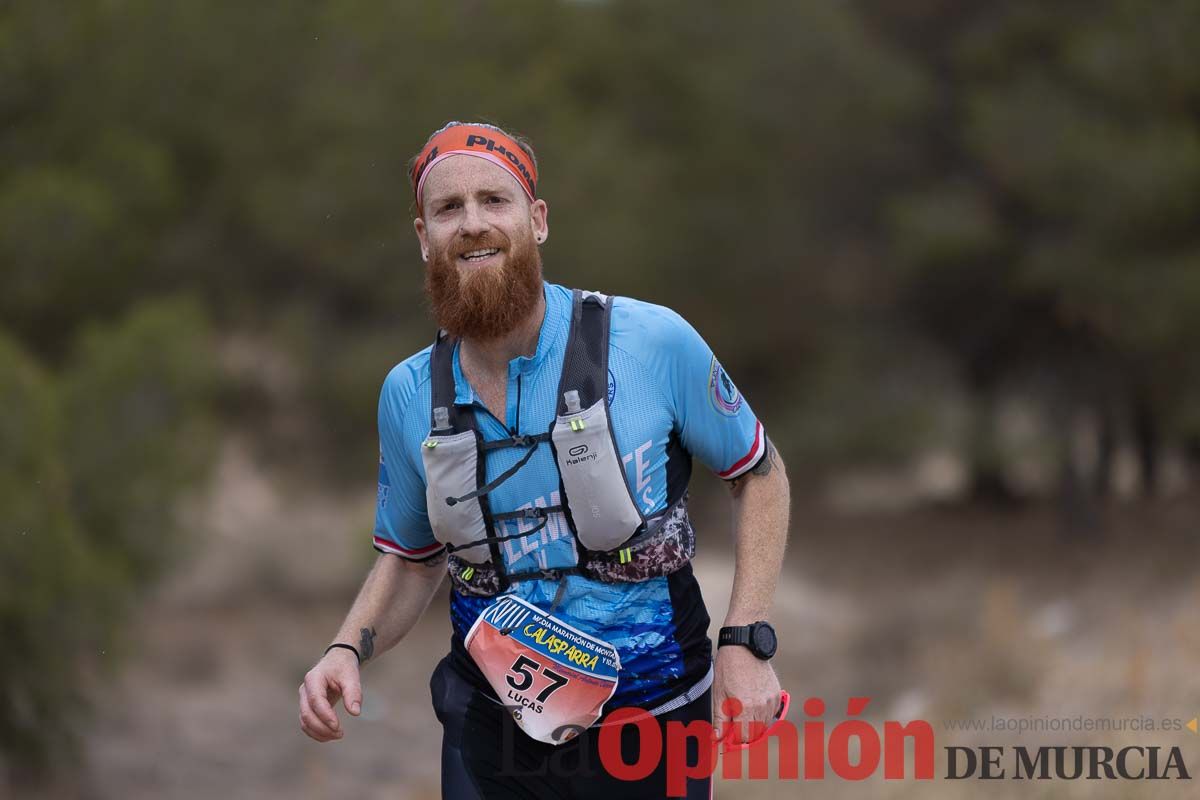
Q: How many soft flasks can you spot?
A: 2